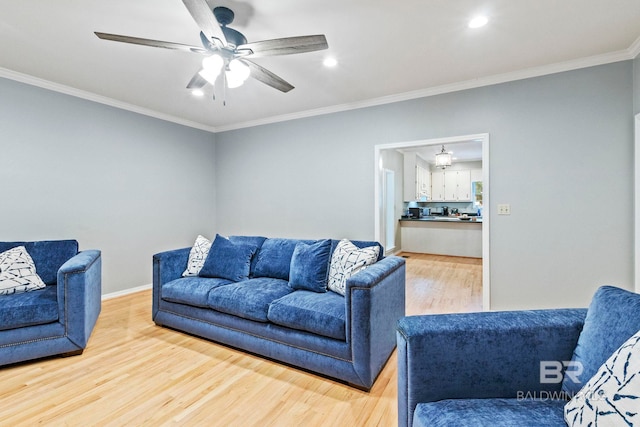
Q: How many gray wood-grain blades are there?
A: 5